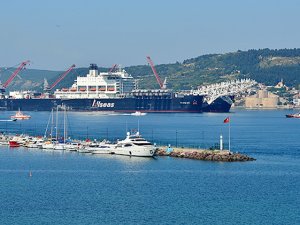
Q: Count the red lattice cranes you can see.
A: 4